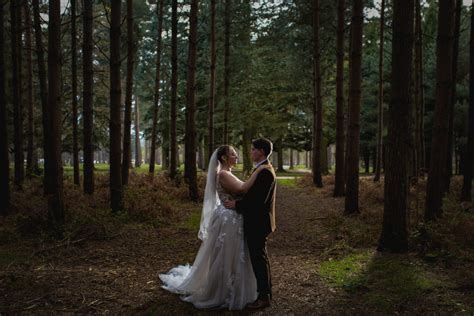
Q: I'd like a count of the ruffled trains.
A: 1